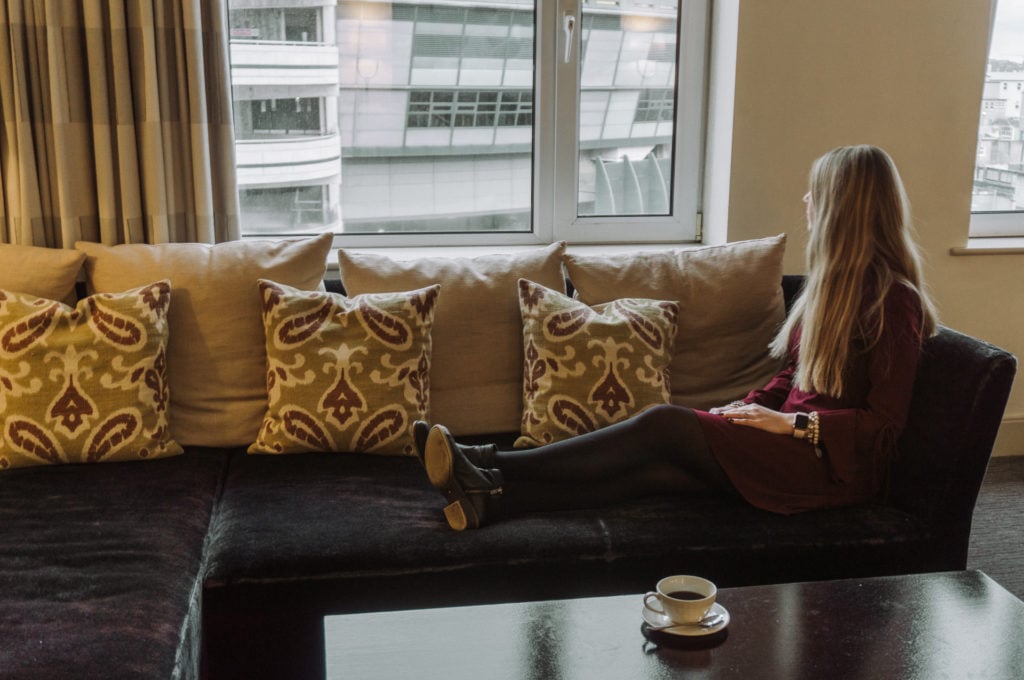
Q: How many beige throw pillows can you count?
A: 4